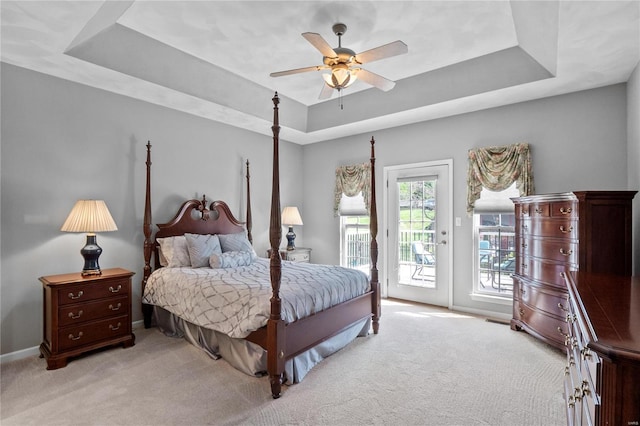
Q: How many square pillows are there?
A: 3